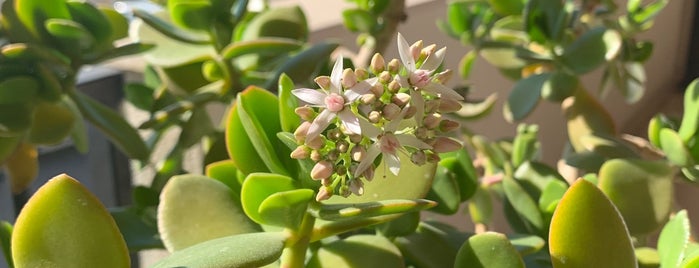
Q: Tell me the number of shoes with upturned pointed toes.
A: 0